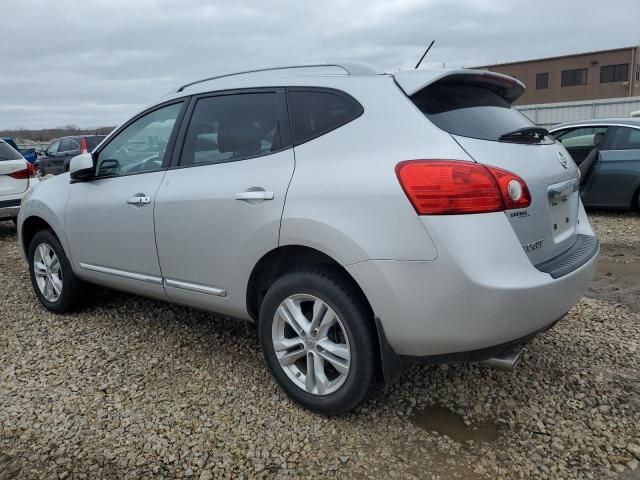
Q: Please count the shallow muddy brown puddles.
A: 1